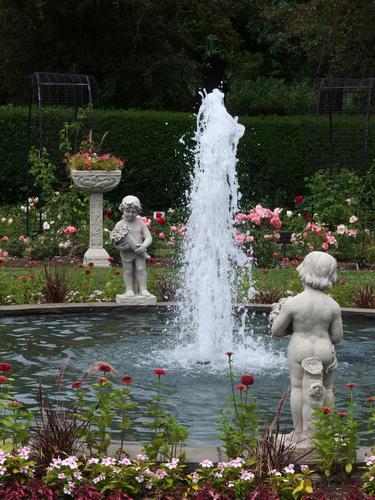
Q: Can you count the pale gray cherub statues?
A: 2